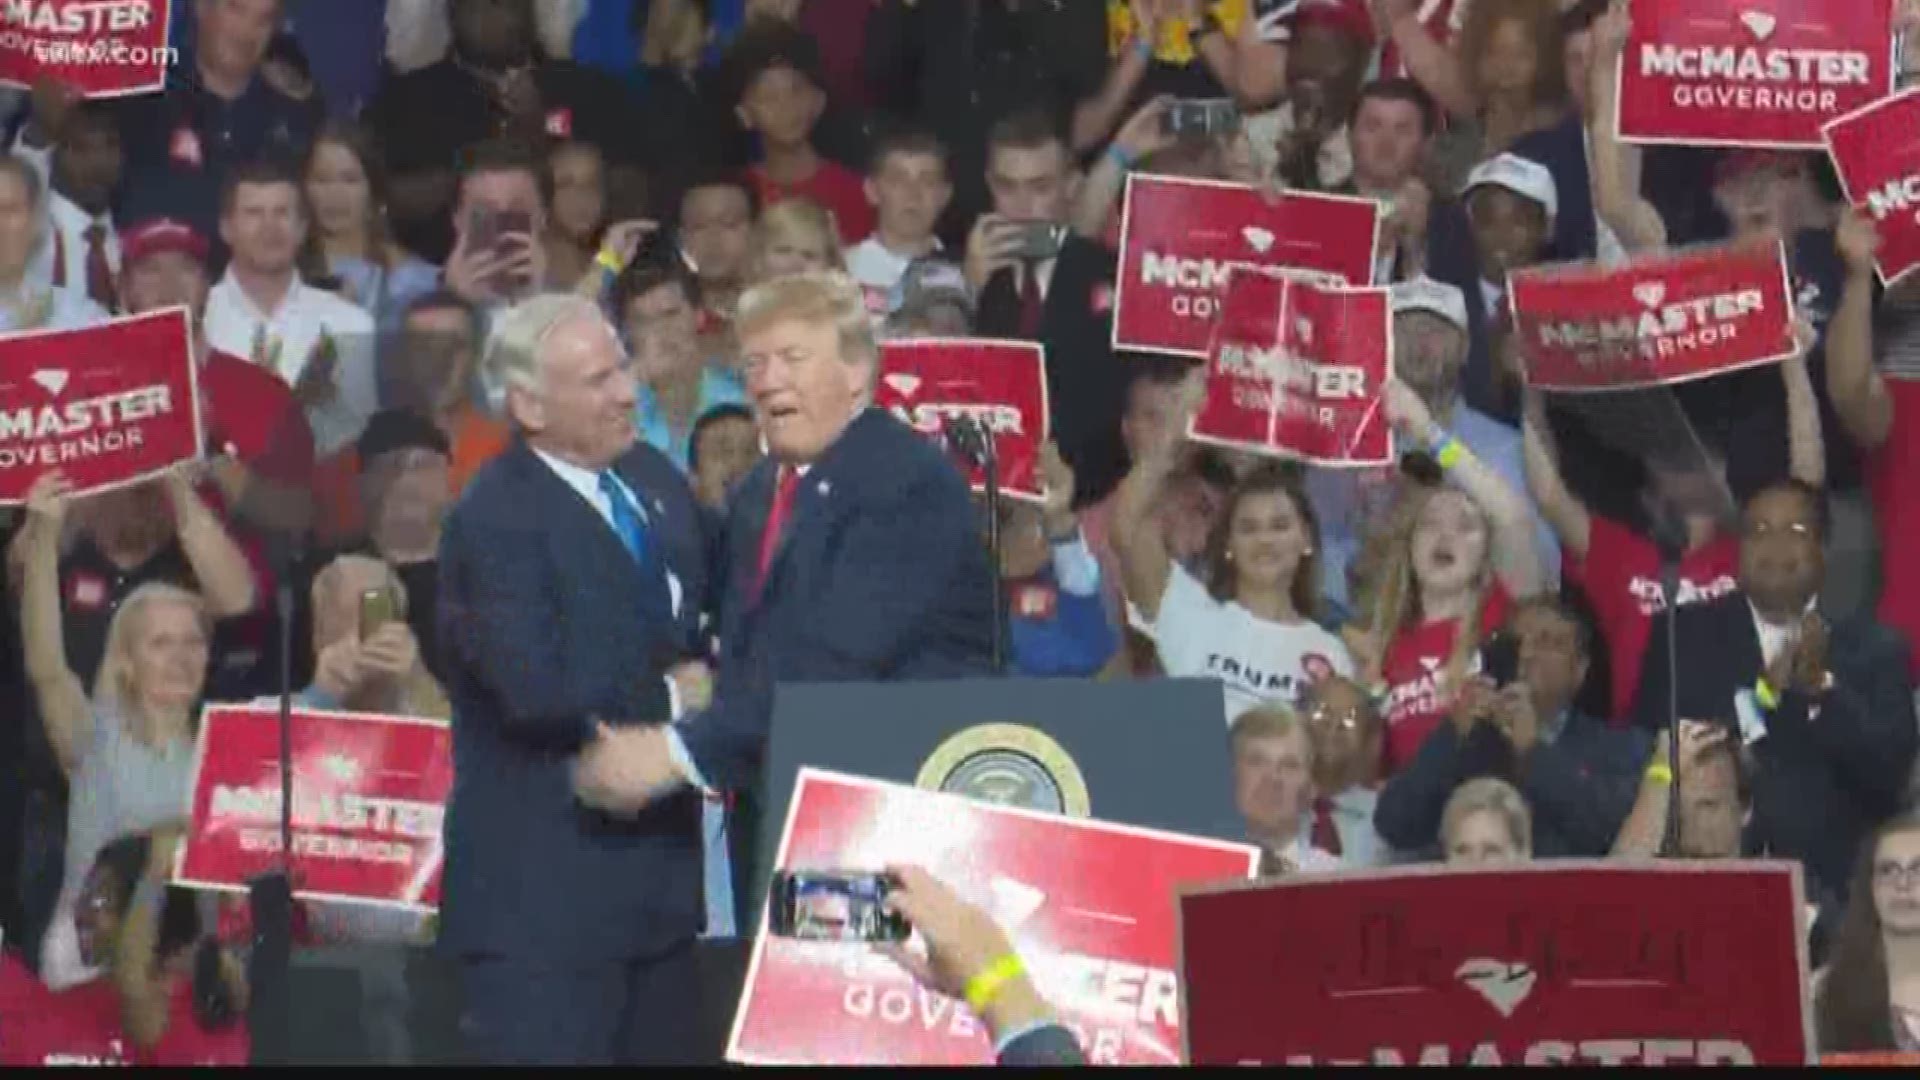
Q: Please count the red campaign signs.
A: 11